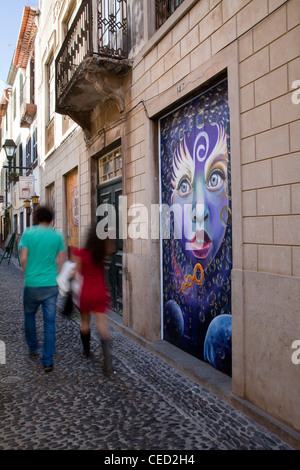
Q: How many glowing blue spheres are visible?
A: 2